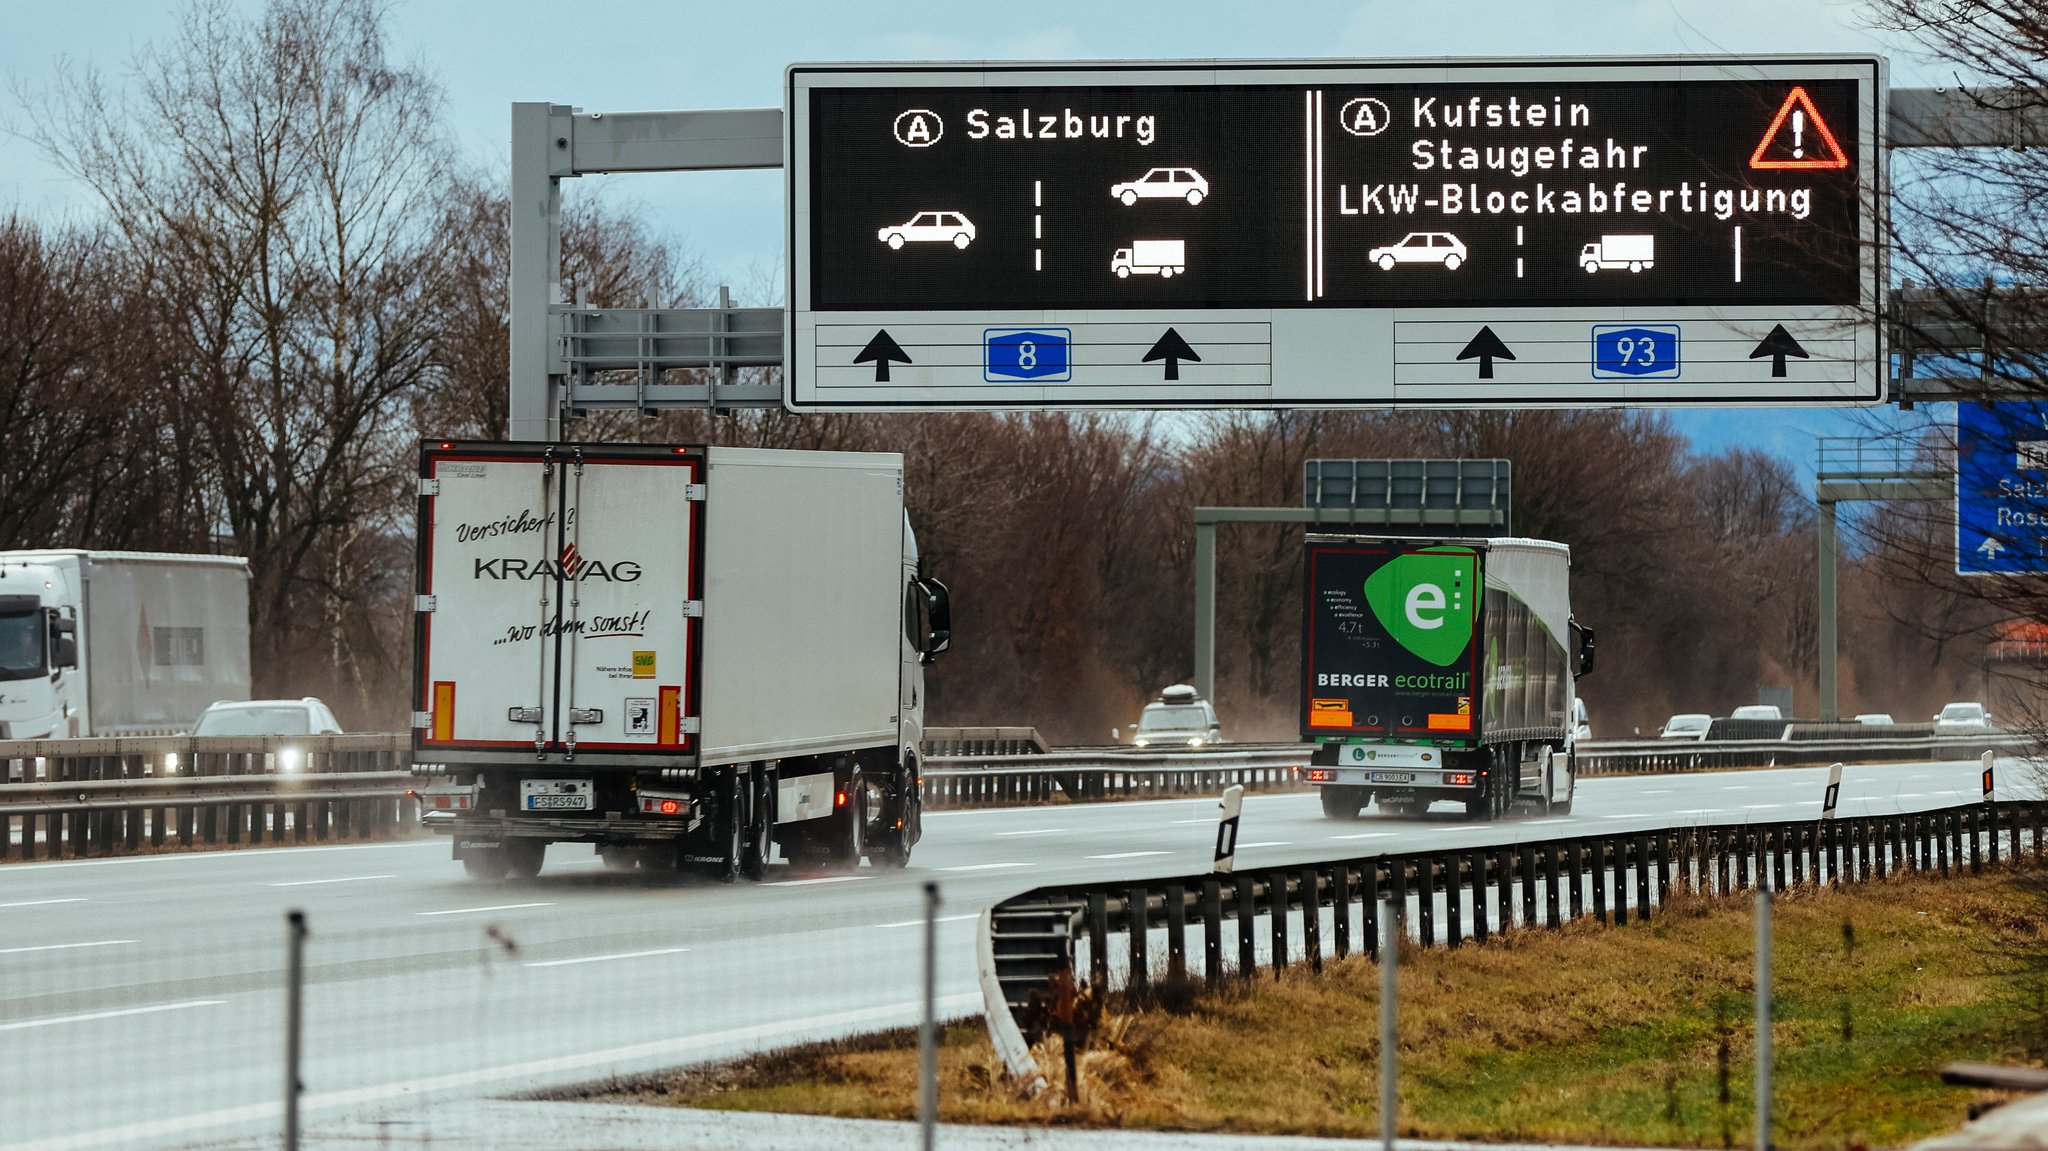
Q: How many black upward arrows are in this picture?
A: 4